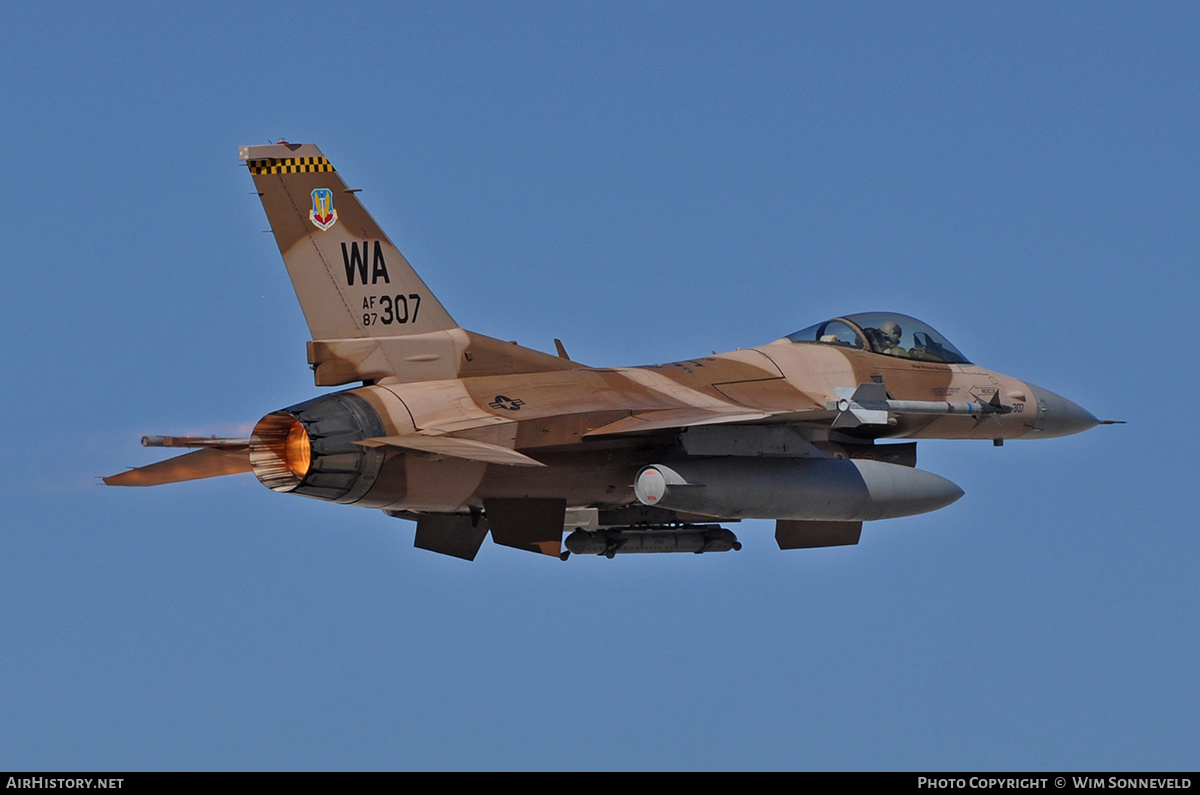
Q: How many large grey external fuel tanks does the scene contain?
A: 1